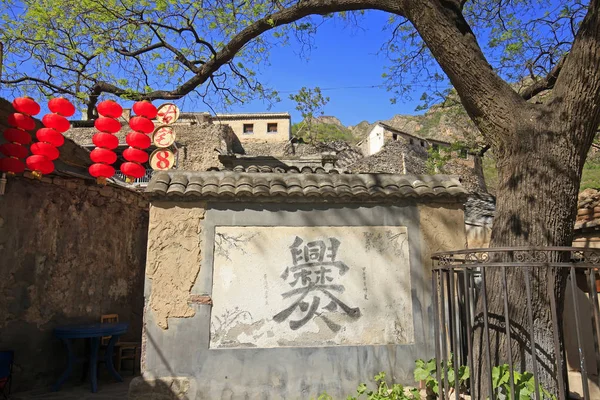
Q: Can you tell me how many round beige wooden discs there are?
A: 3